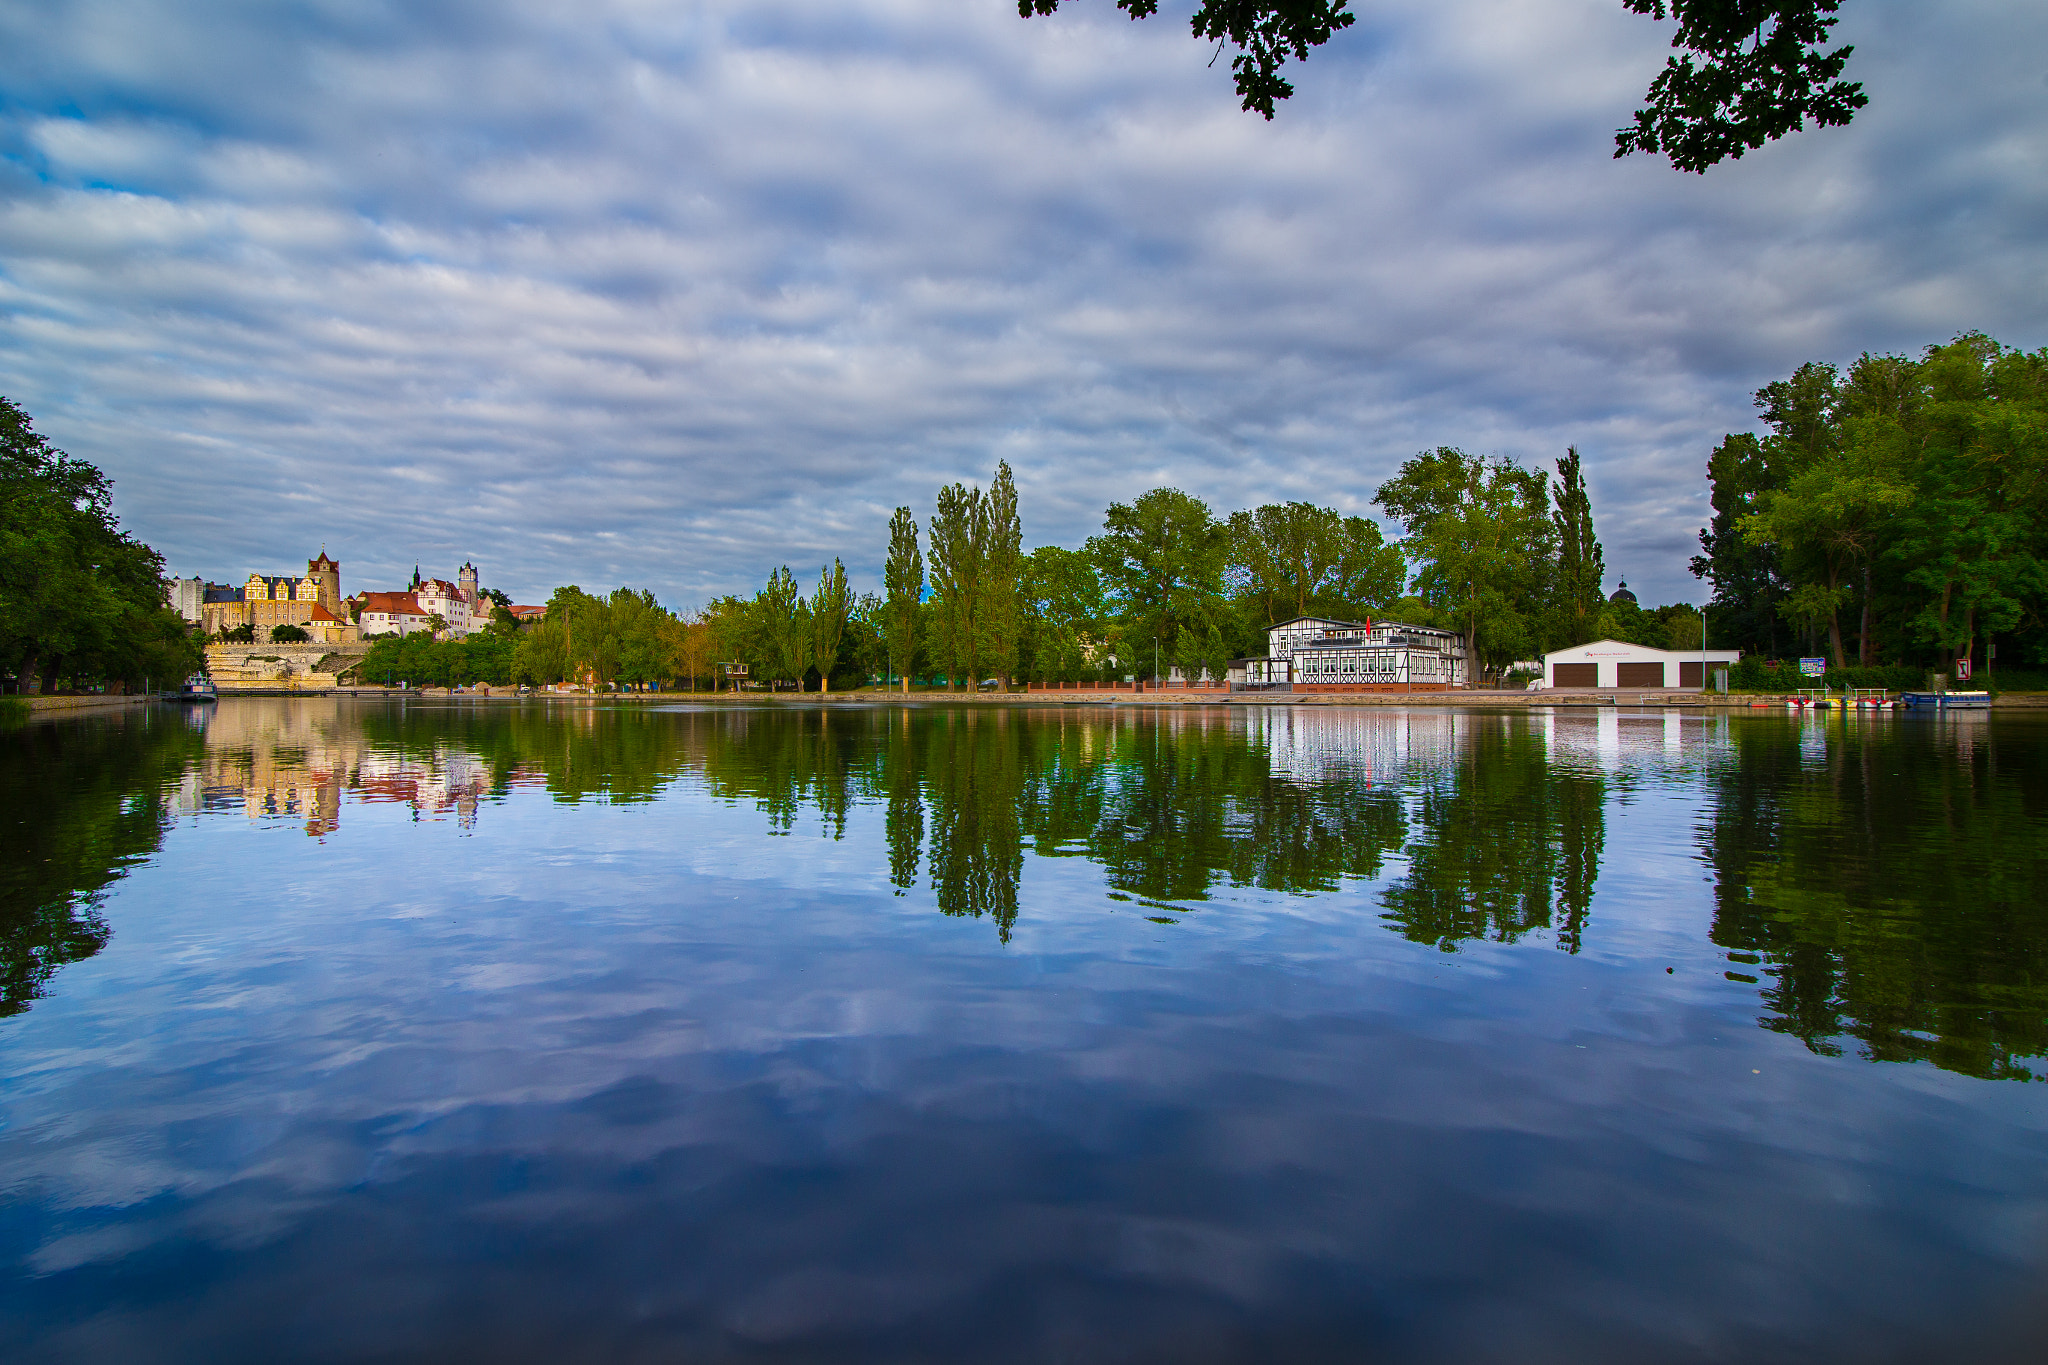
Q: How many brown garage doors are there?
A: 3